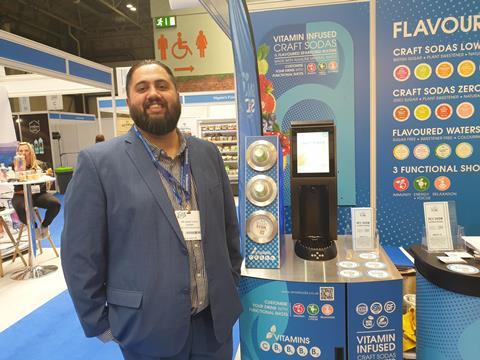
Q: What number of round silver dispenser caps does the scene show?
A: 3